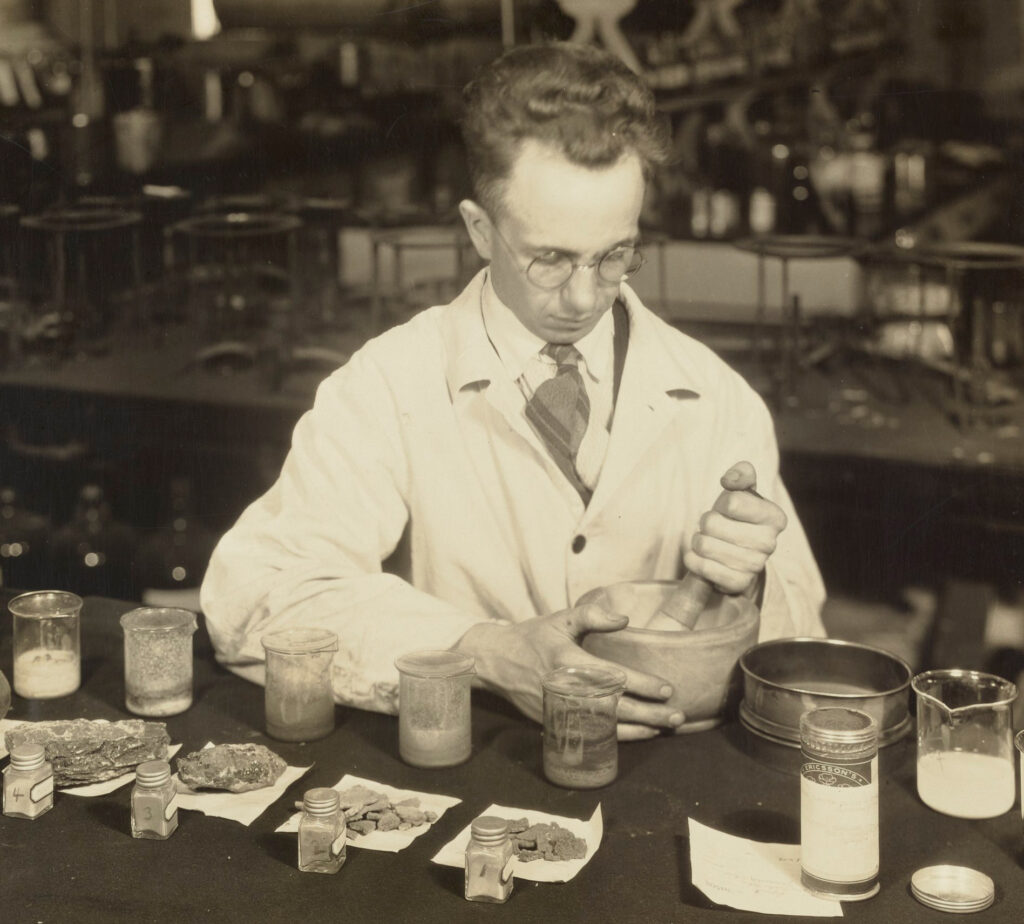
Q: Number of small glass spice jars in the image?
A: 4